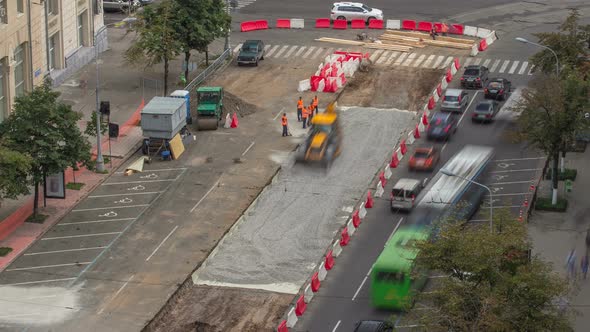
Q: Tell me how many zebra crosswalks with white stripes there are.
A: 2